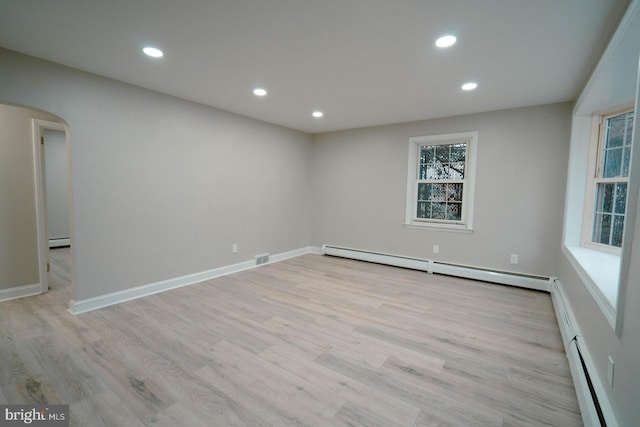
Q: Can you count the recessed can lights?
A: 5